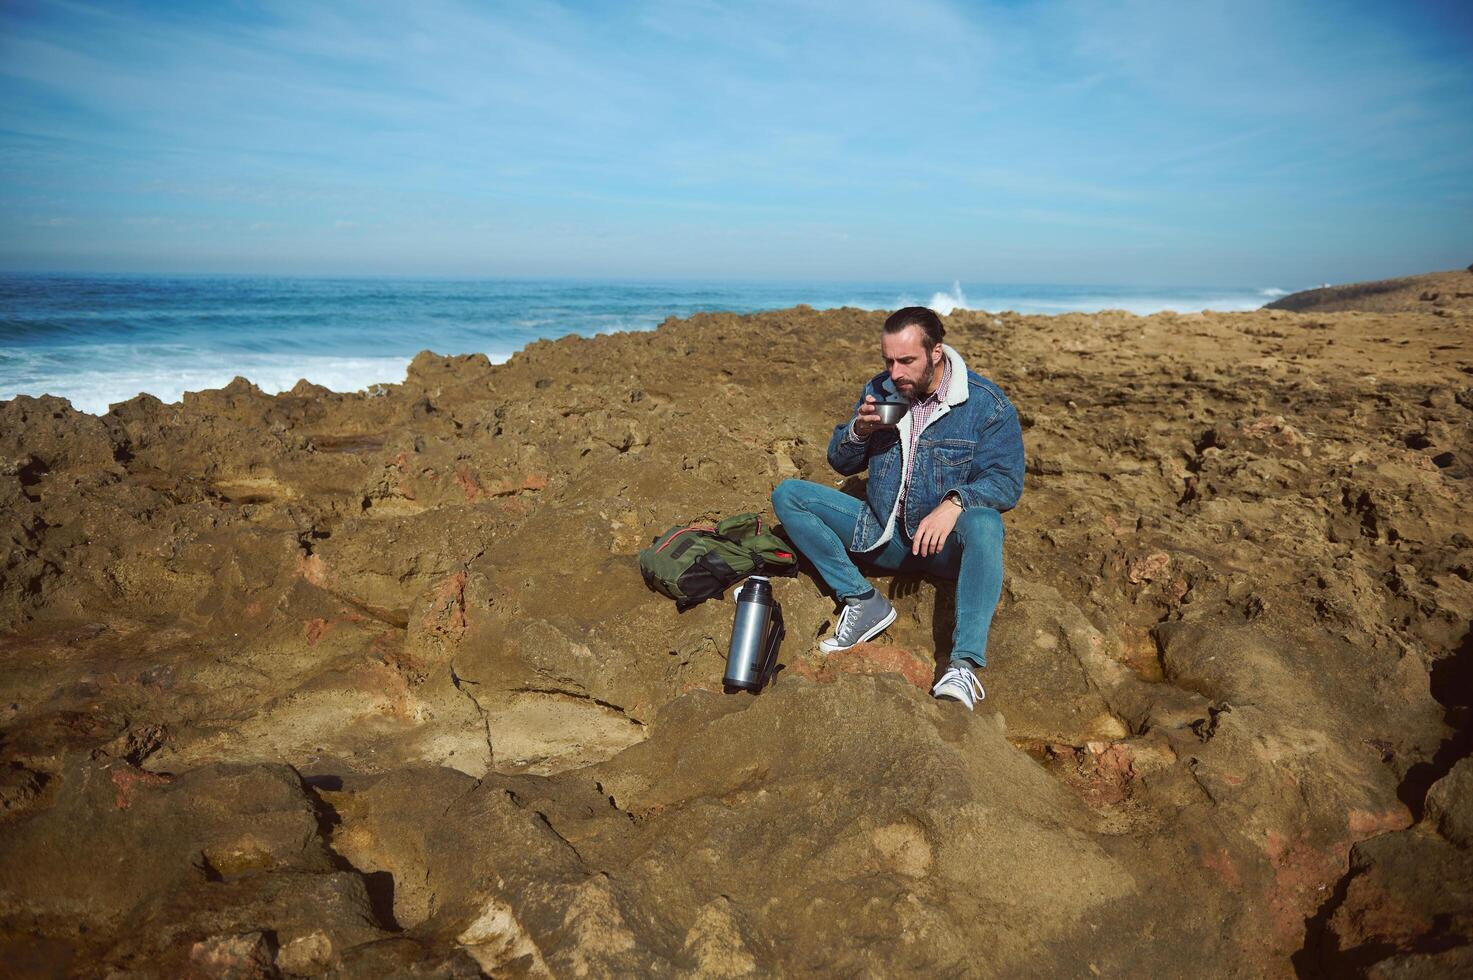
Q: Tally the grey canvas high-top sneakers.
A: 2